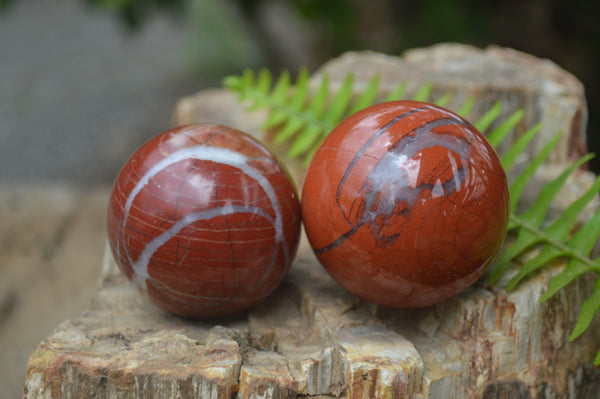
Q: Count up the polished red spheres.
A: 2